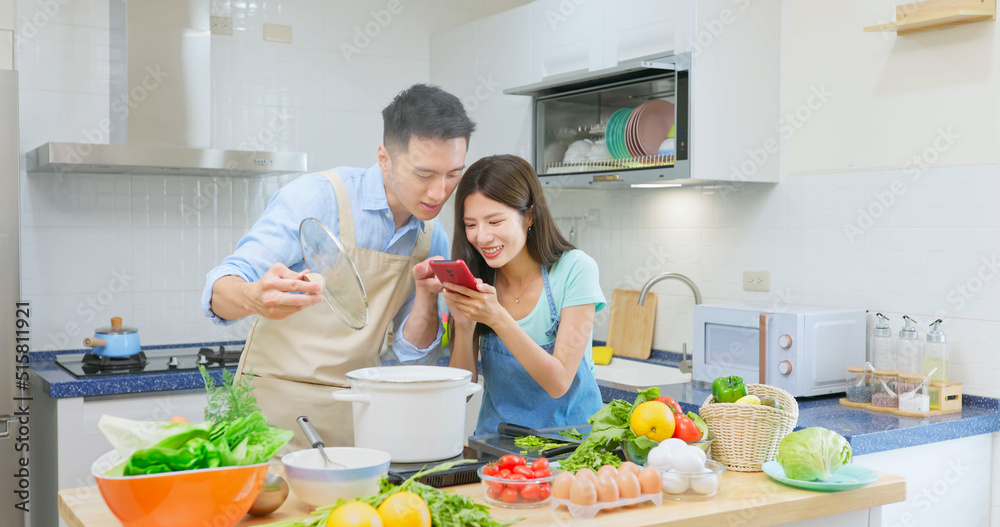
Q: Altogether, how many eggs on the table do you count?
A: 14